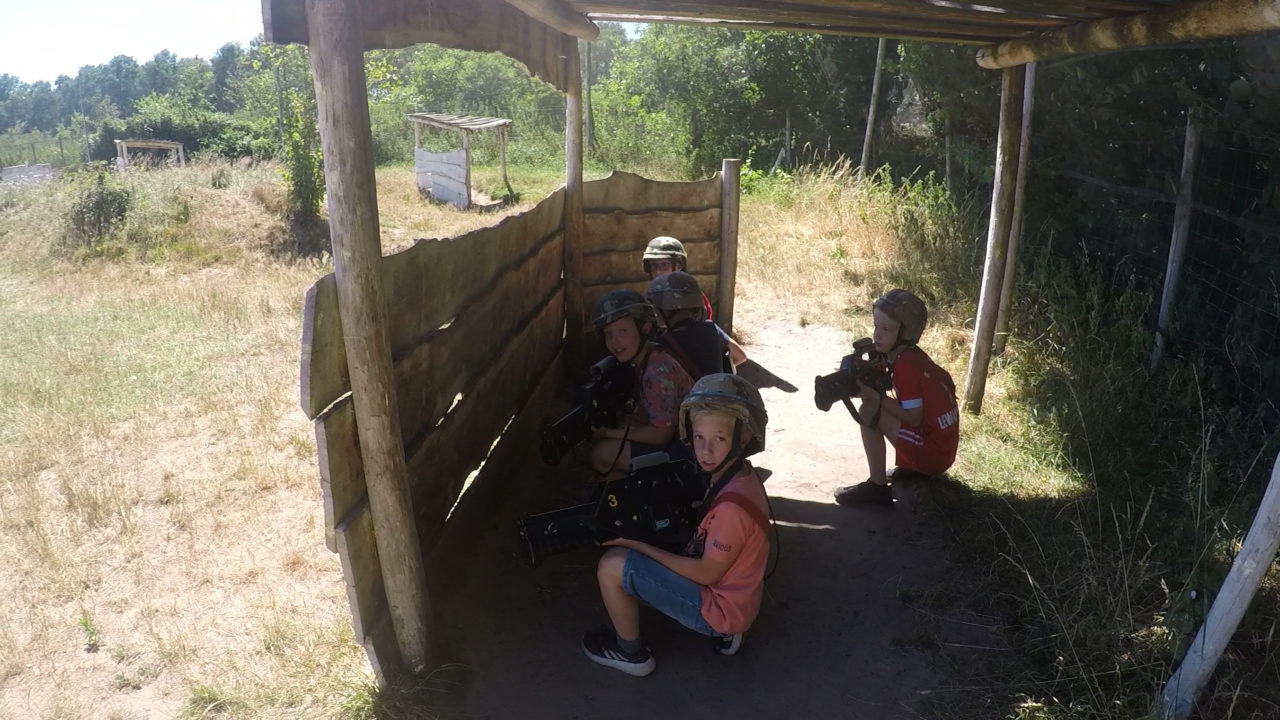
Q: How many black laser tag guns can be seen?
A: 3